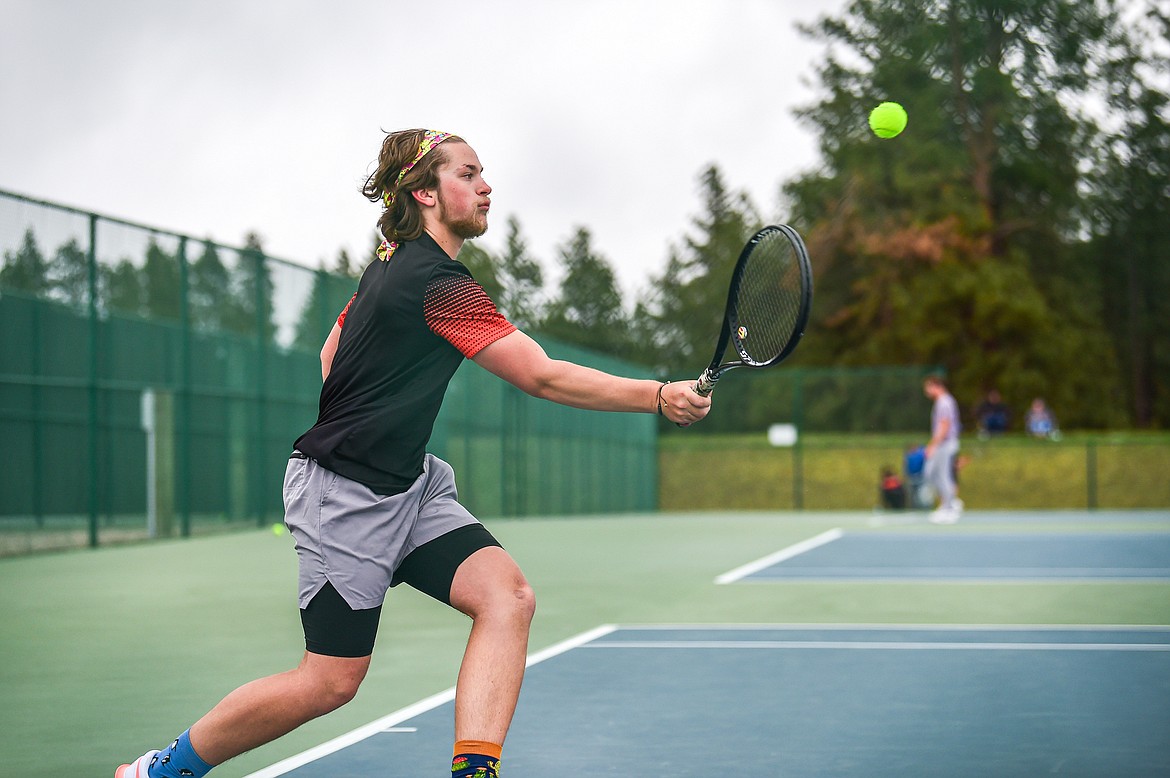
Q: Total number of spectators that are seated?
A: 2